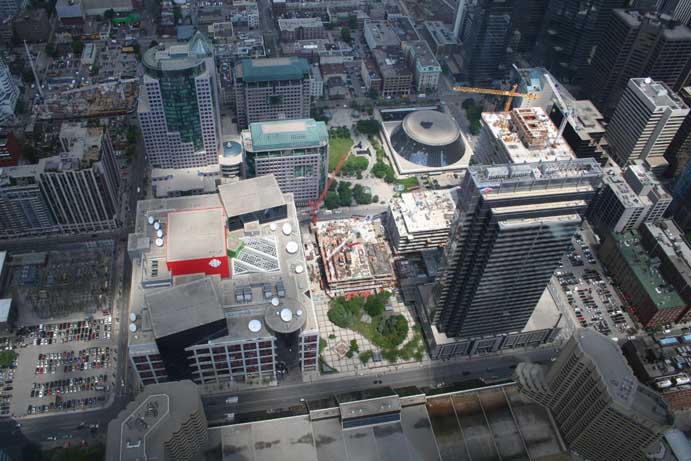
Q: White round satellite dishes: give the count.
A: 14